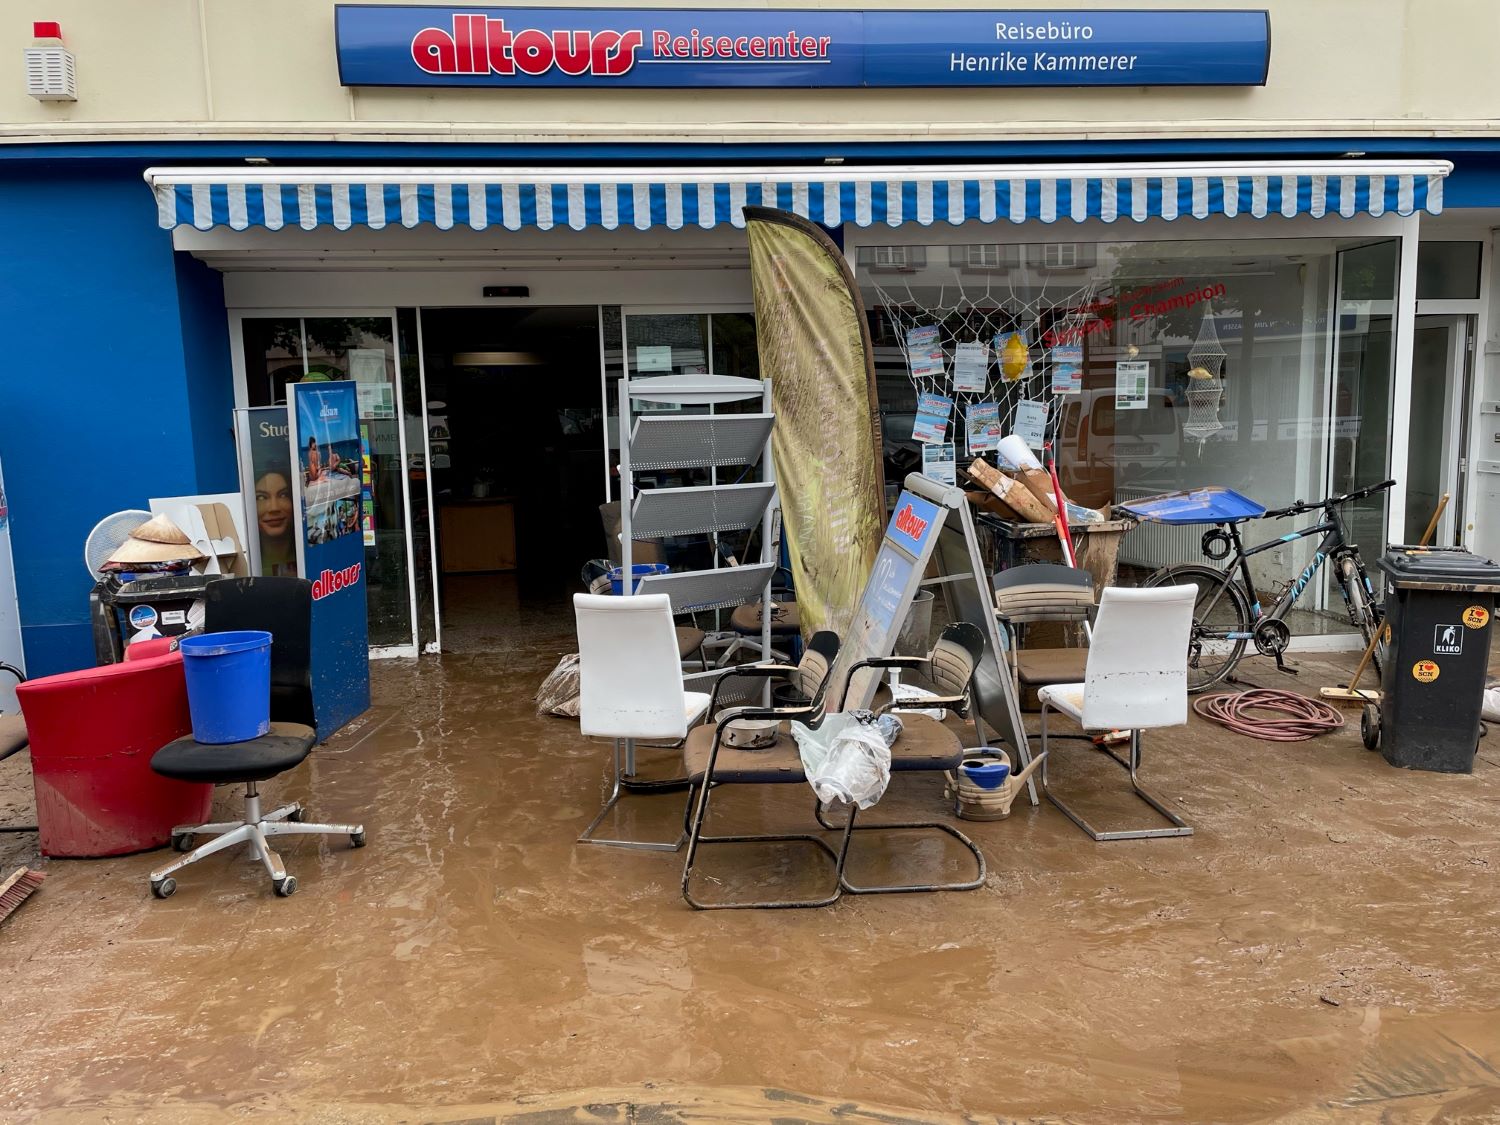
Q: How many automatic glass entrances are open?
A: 1